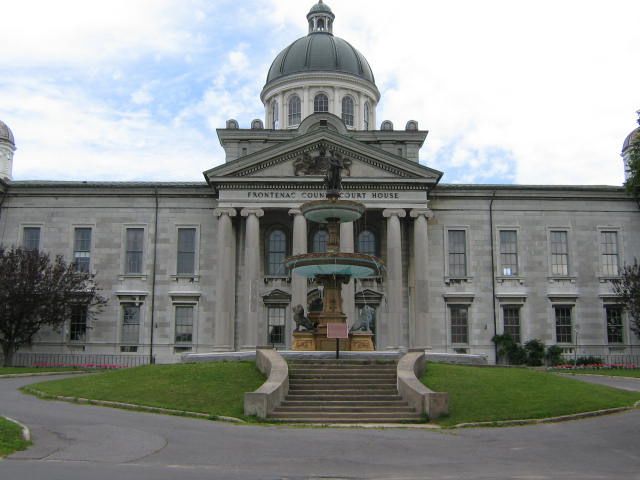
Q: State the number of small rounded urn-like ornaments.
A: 4